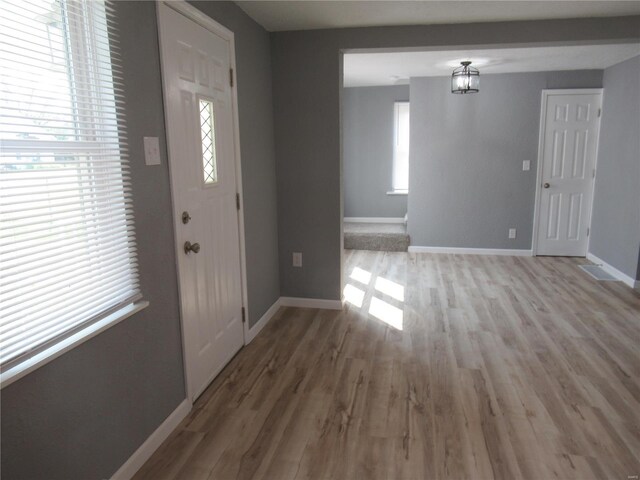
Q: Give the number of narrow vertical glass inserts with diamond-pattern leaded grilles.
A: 1